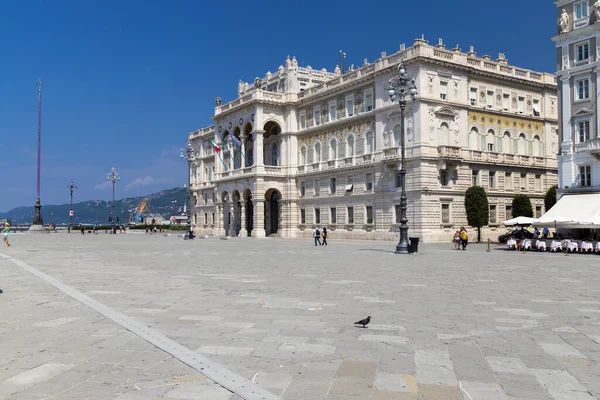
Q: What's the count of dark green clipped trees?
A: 3